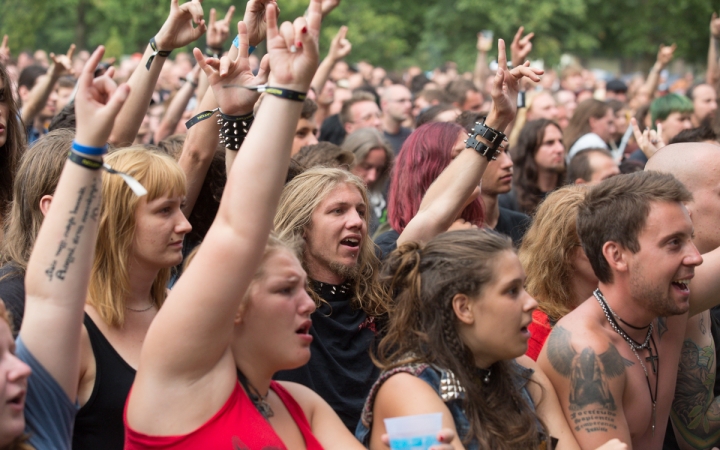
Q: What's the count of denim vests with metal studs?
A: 1